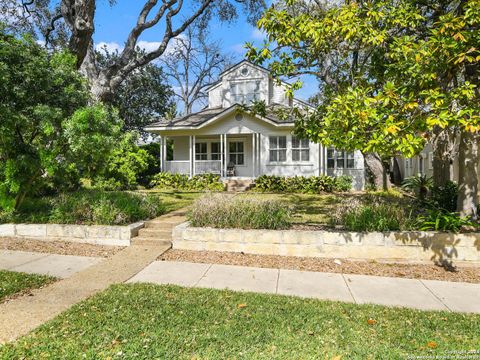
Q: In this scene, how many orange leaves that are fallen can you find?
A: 3